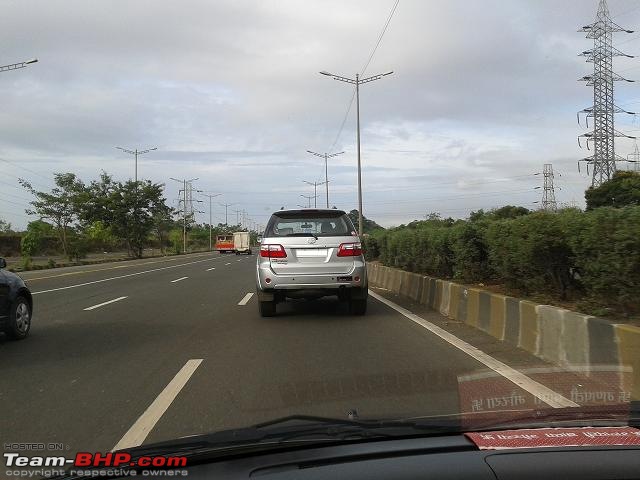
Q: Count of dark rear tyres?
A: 2